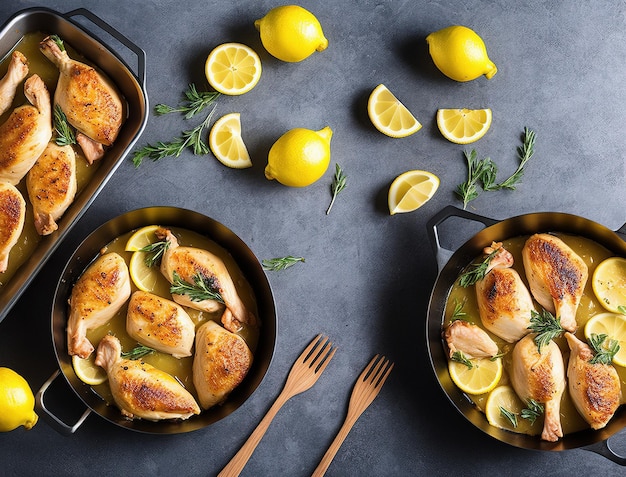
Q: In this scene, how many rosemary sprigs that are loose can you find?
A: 6